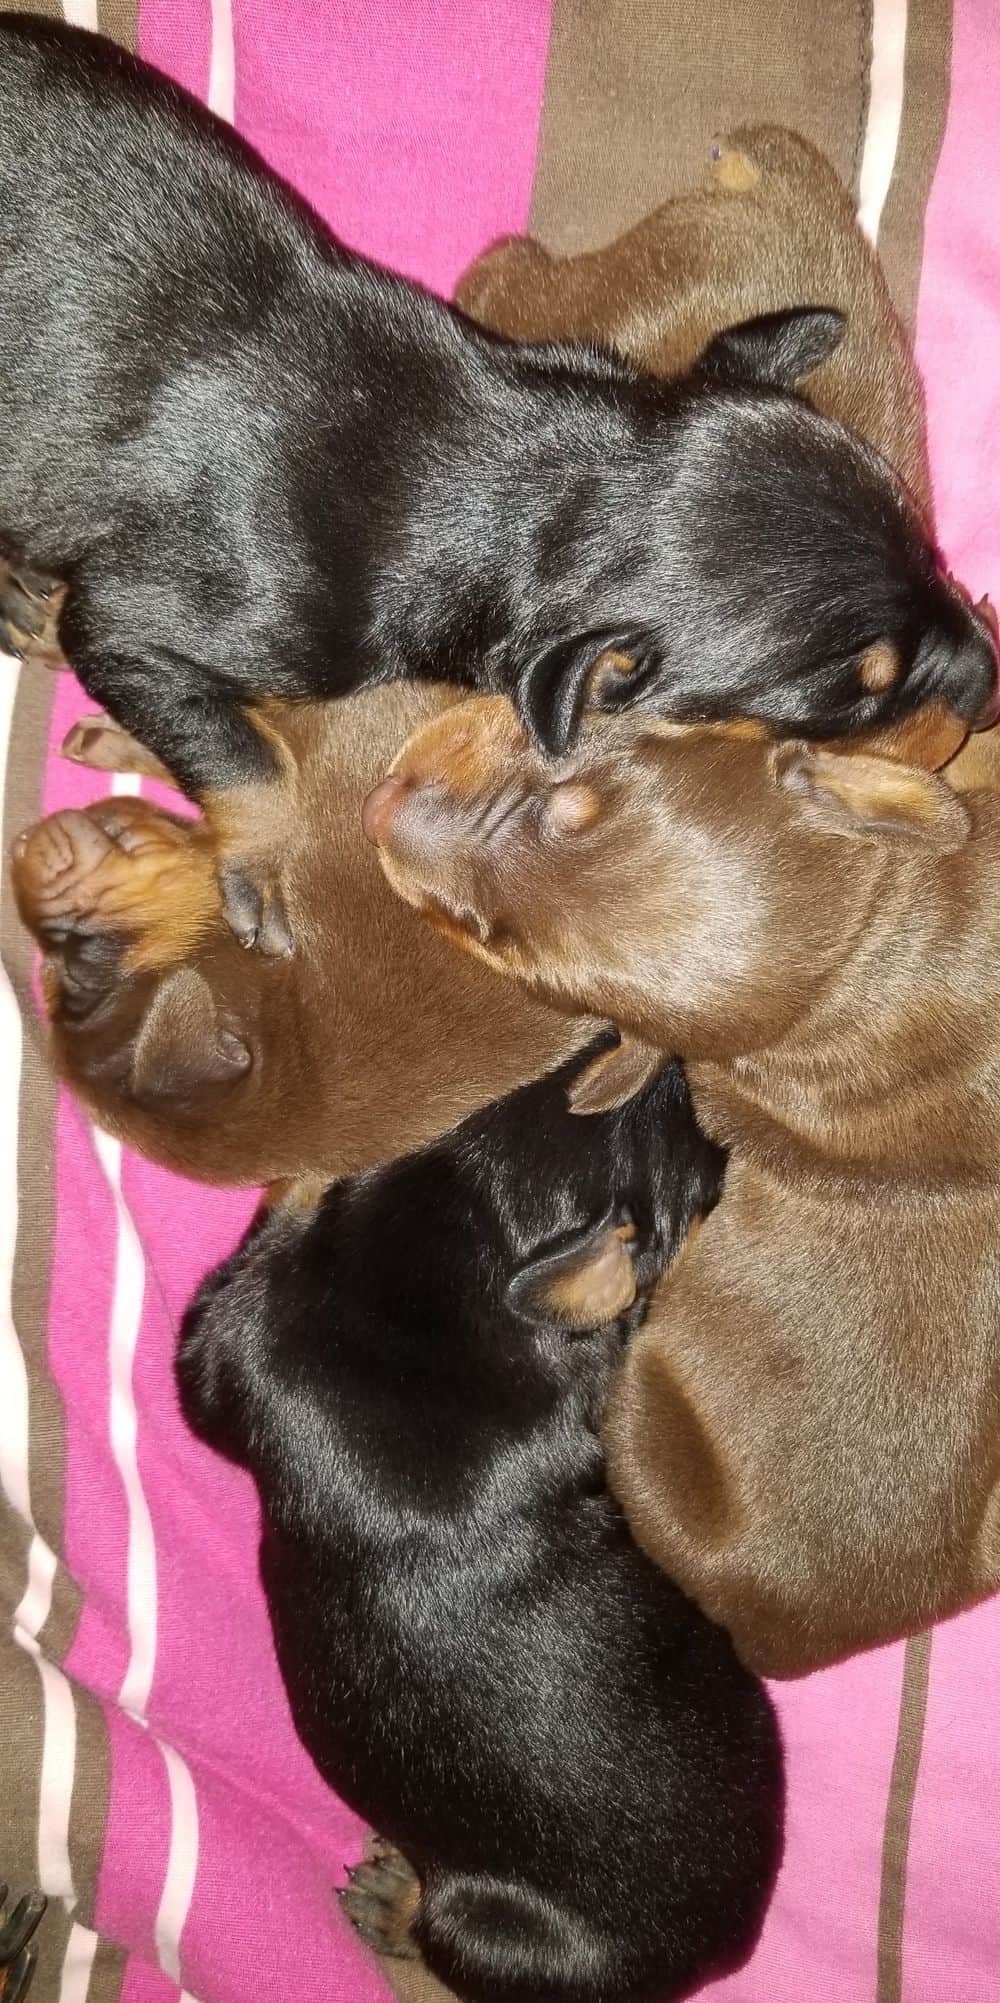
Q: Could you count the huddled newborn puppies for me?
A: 5